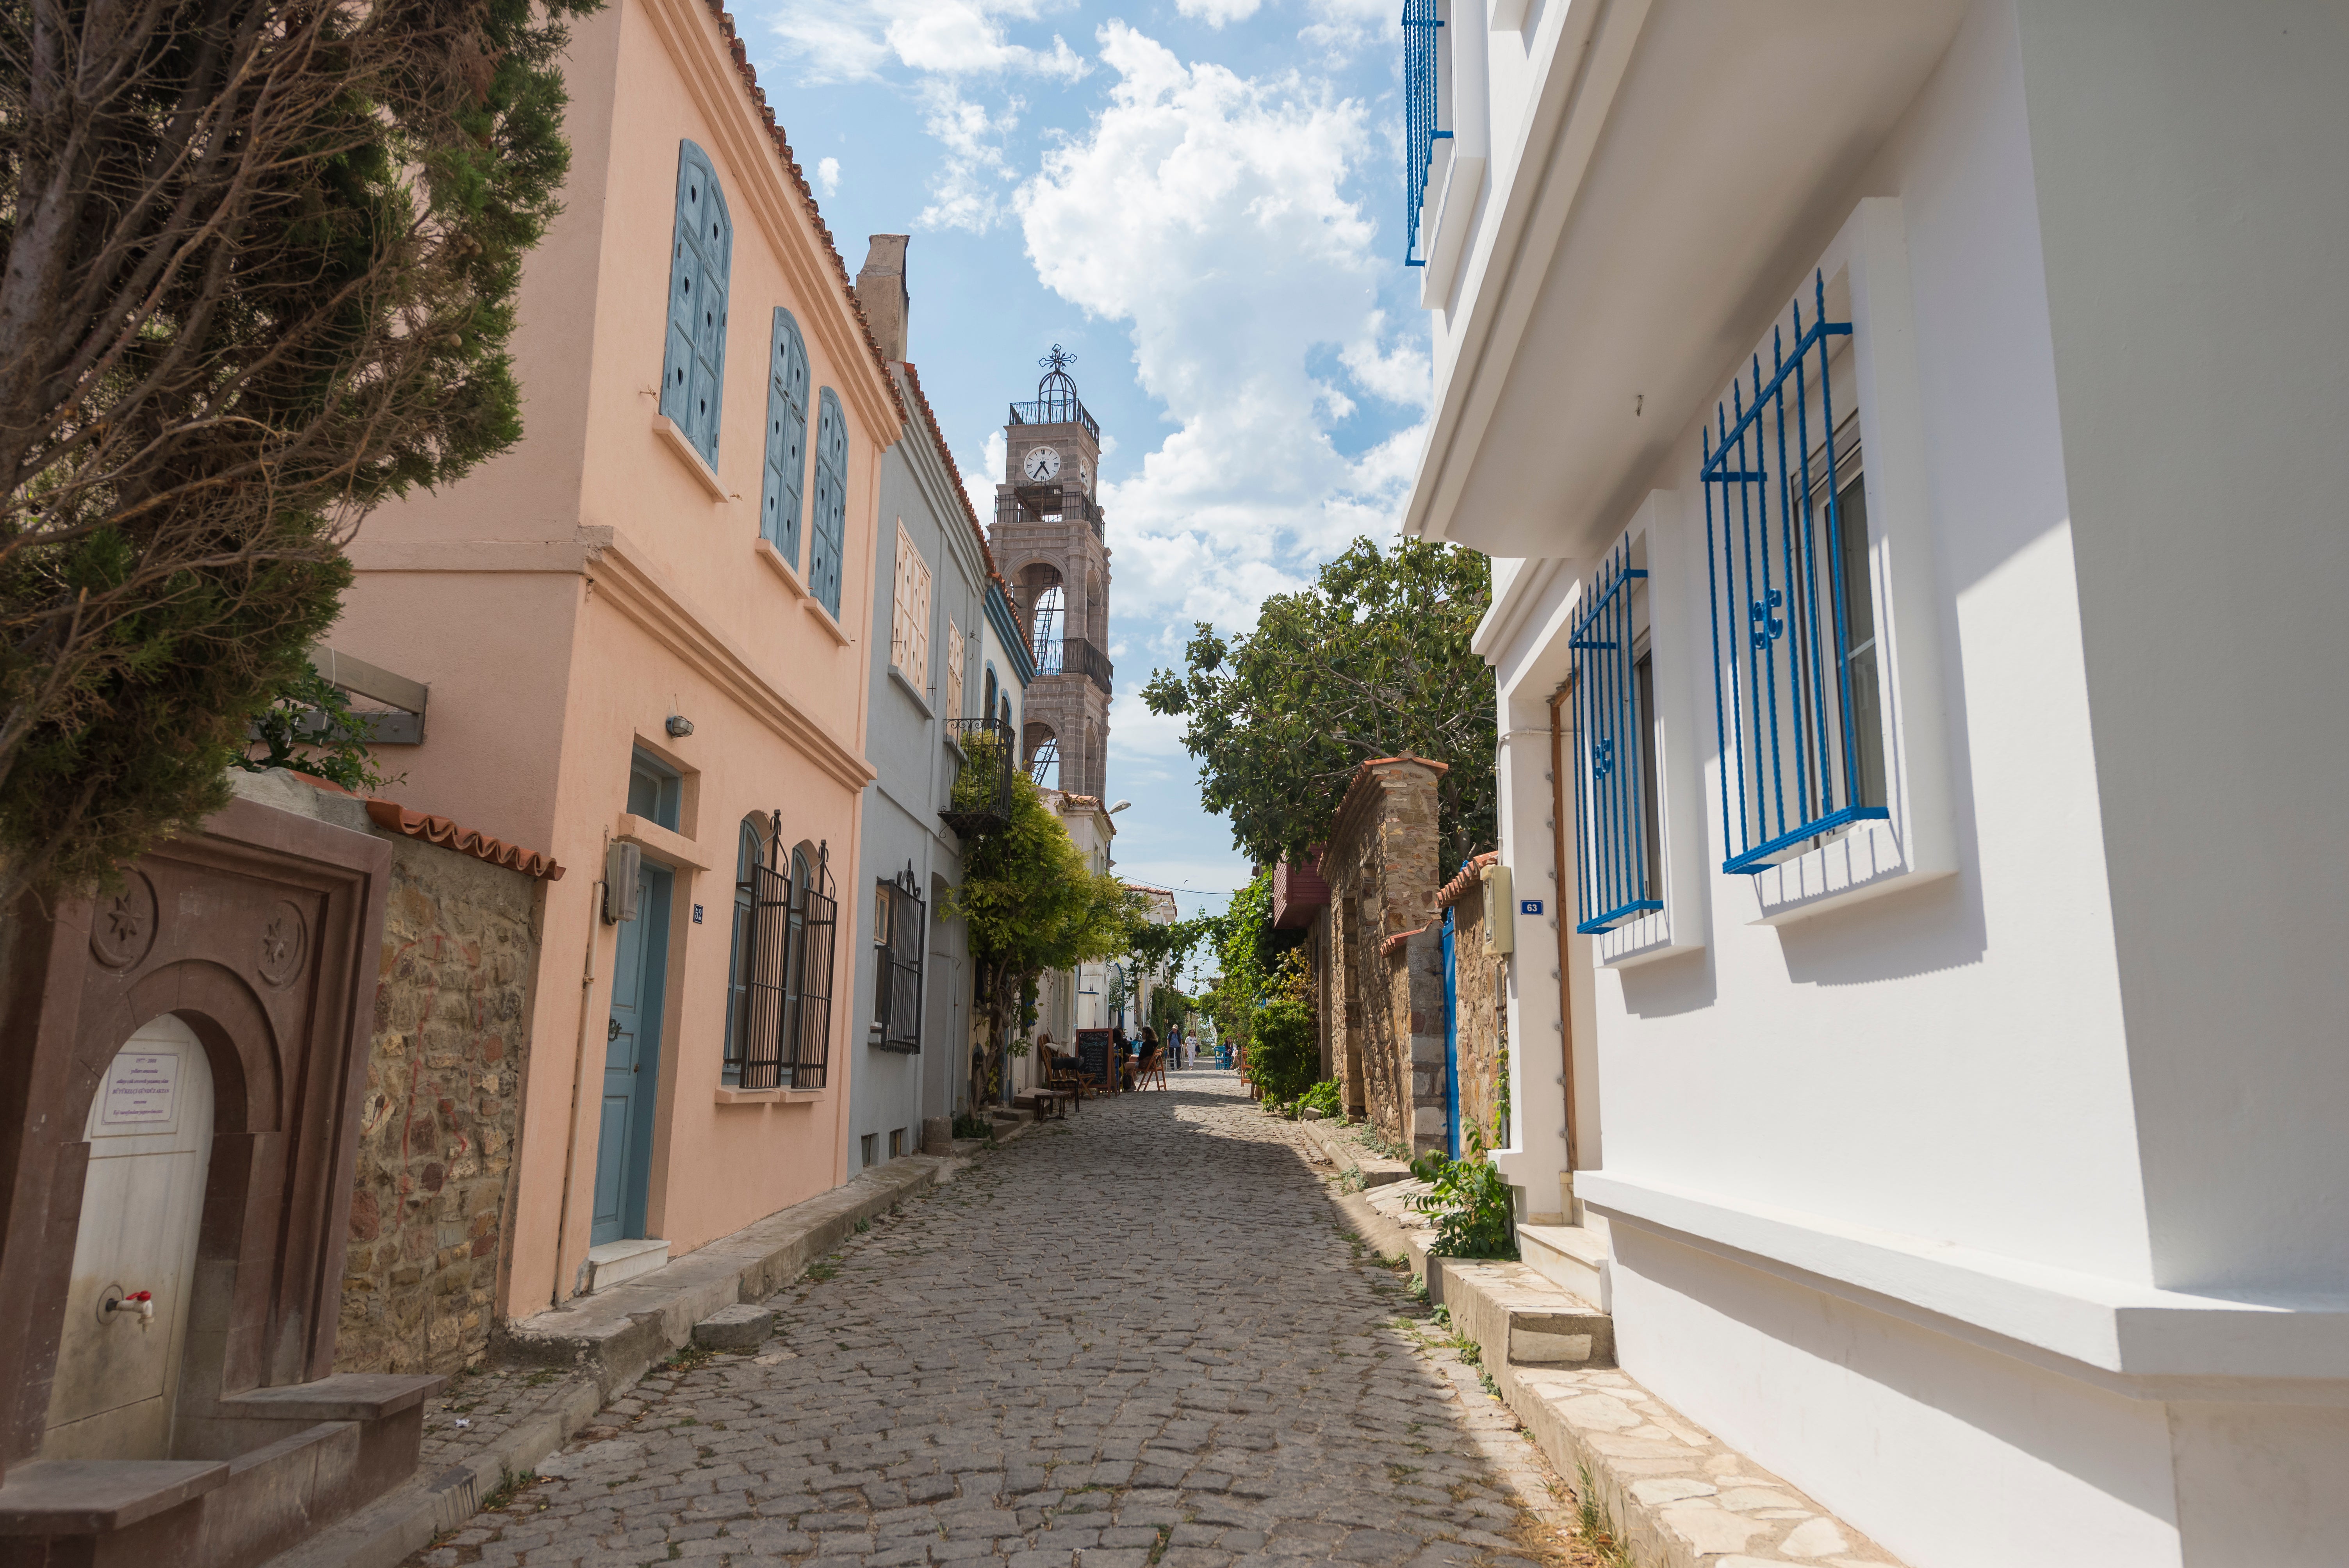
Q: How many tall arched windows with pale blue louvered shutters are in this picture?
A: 3